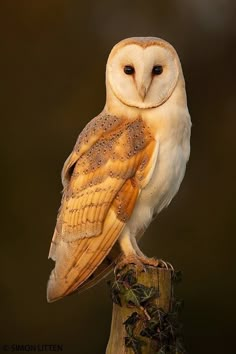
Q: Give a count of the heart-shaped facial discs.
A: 1